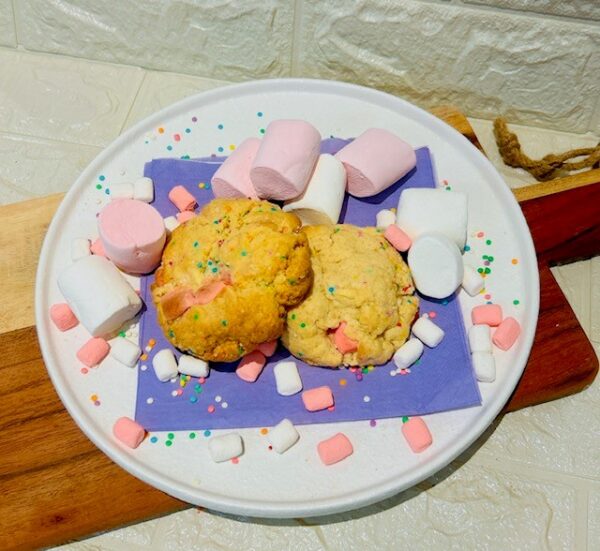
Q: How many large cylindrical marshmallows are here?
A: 8